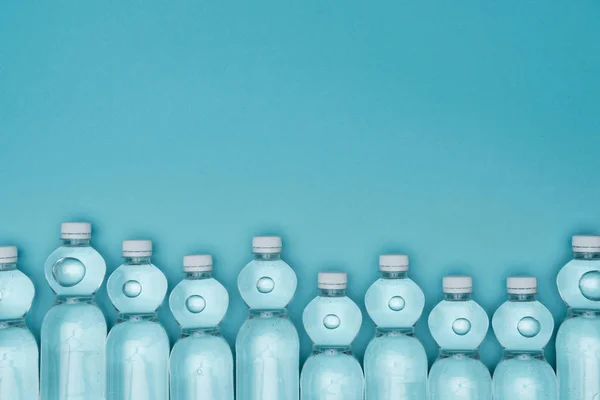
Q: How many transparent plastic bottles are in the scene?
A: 10